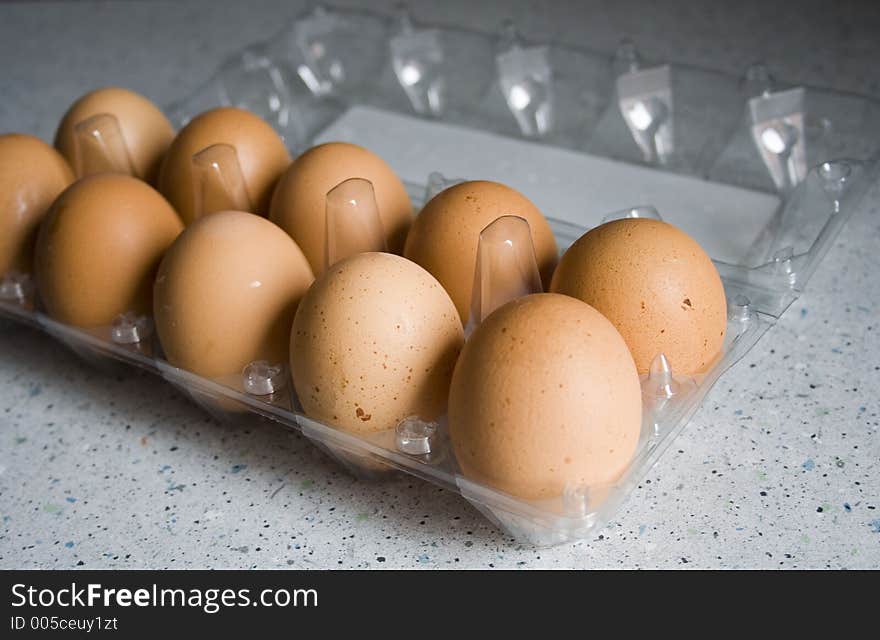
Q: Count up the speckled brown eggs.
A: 4